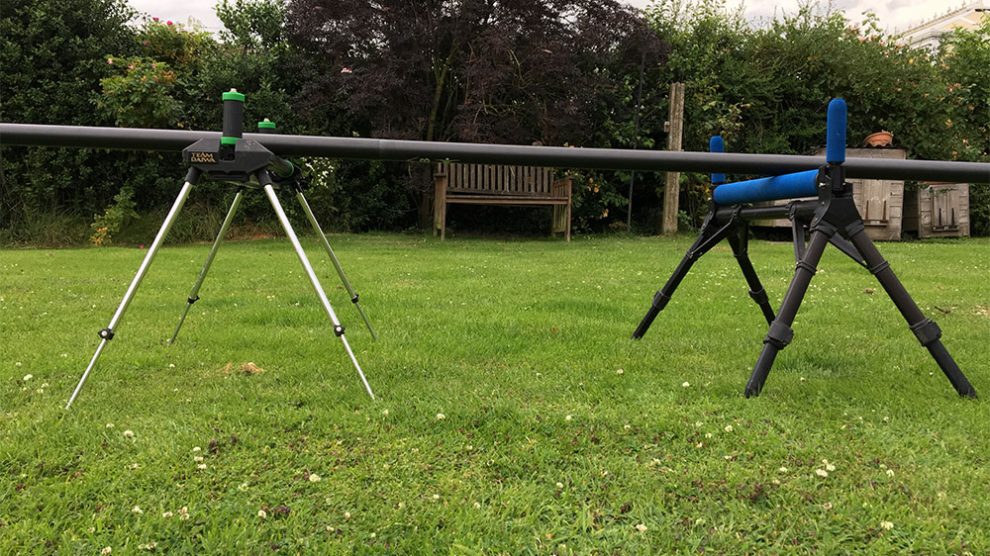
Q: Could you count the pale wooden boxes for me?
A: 2